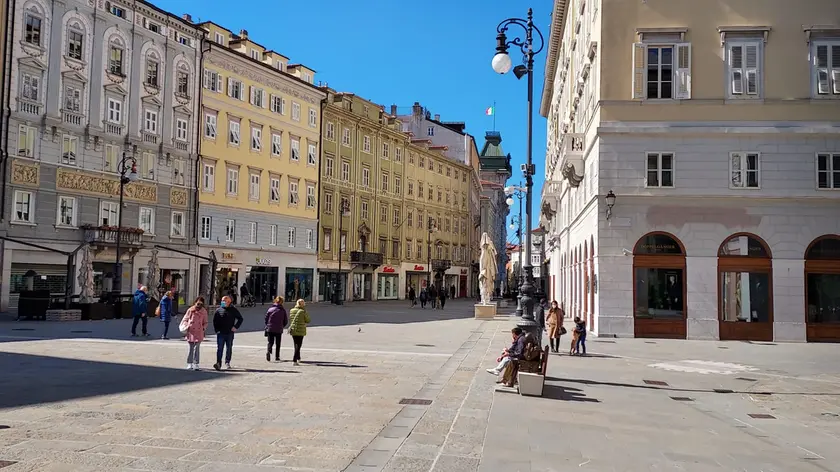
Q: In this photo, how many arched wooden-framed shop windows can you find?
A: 3